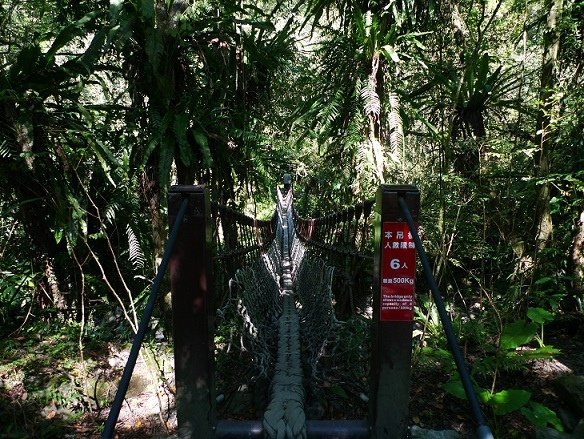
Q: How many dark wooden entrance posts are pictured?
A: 2